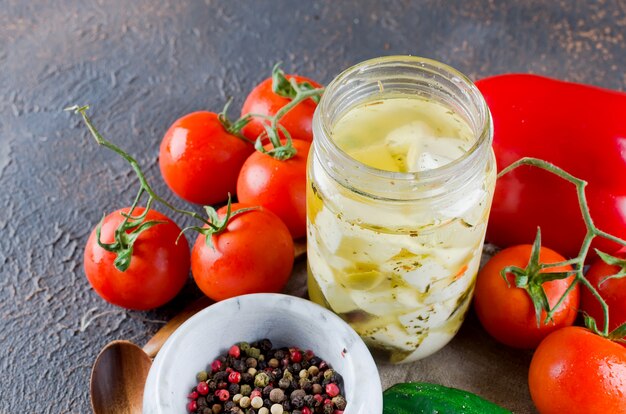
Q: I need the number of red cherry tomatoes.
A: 8